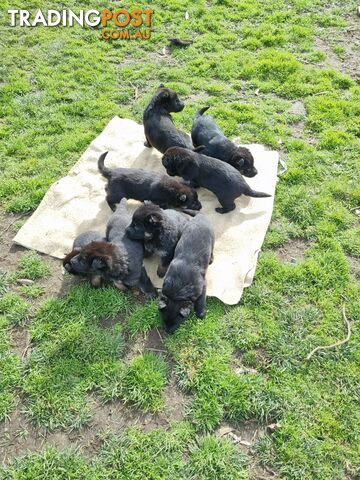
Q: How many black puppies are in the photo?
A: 8